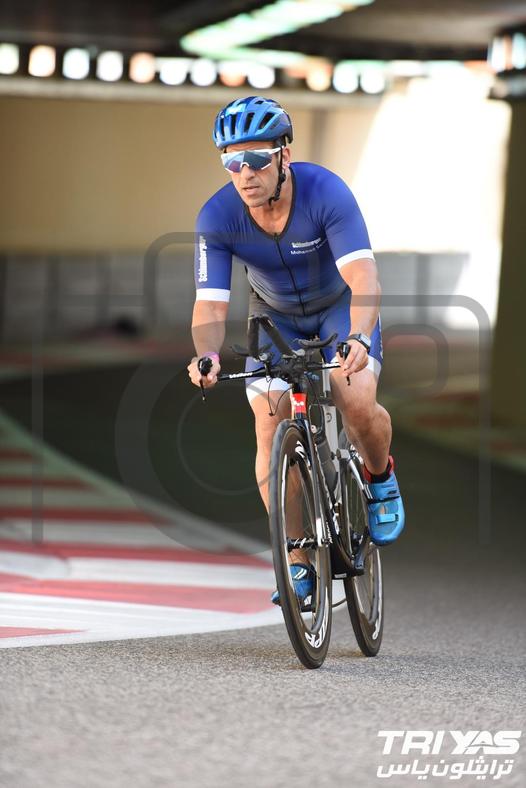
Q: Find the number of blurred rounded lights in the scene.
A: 12